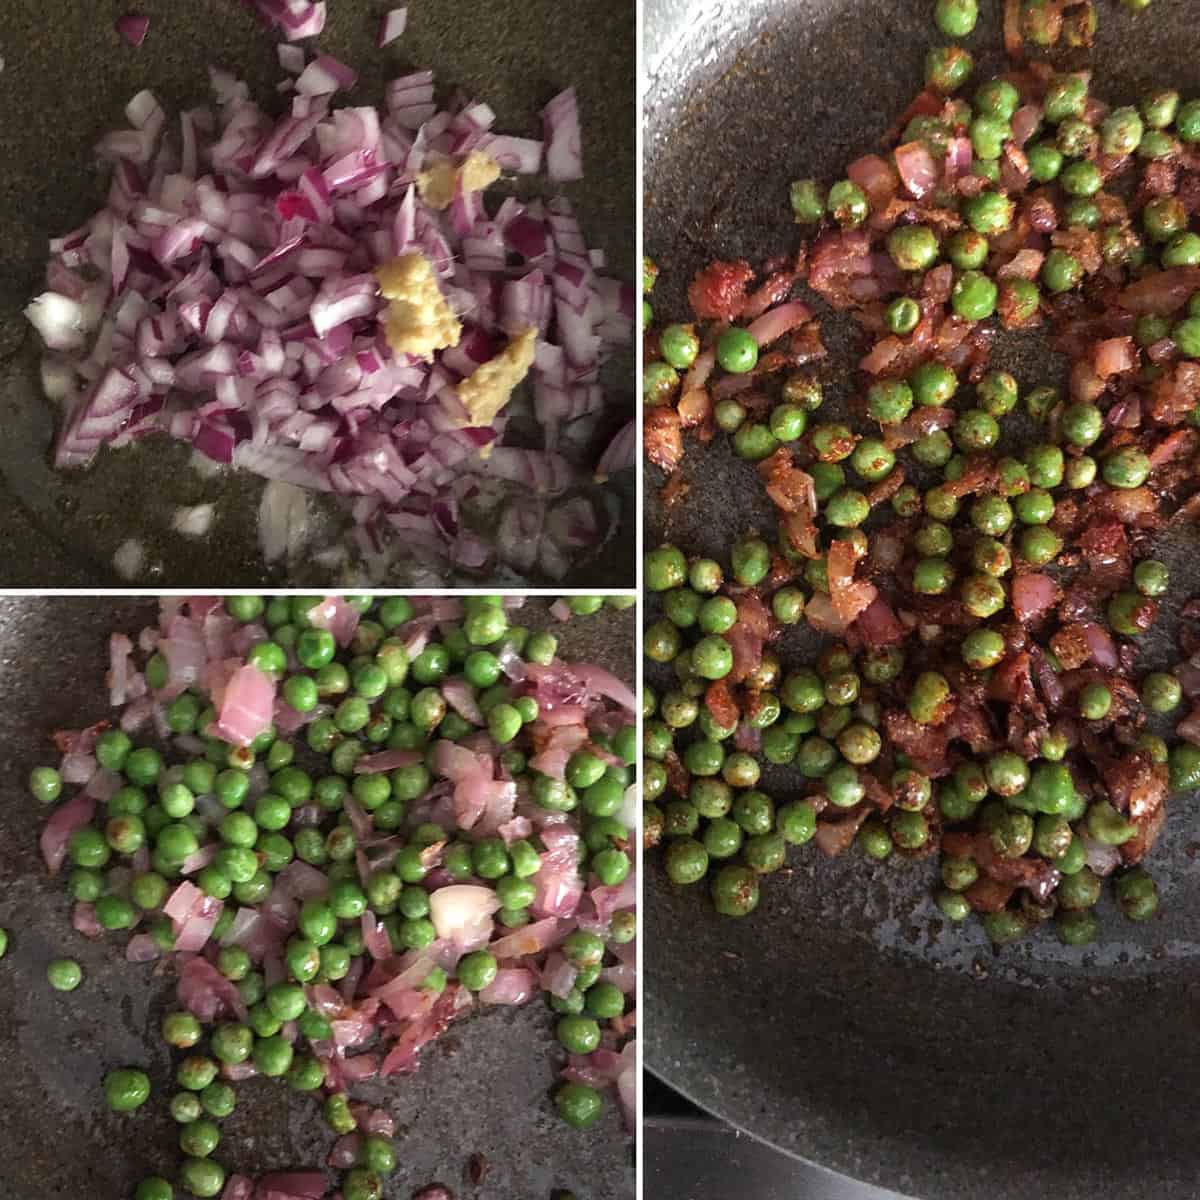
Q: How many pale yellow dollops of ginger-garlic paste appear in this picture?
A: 3